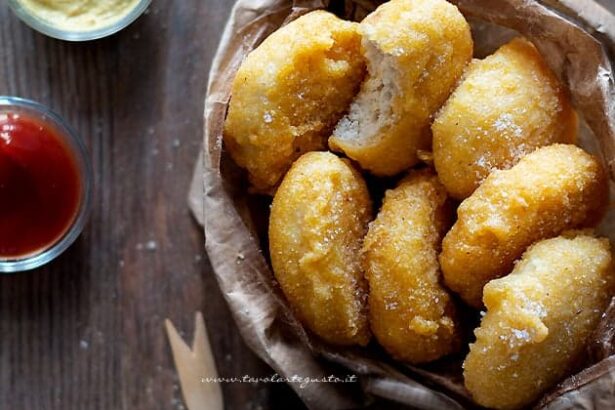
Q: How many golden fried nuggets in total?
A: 7